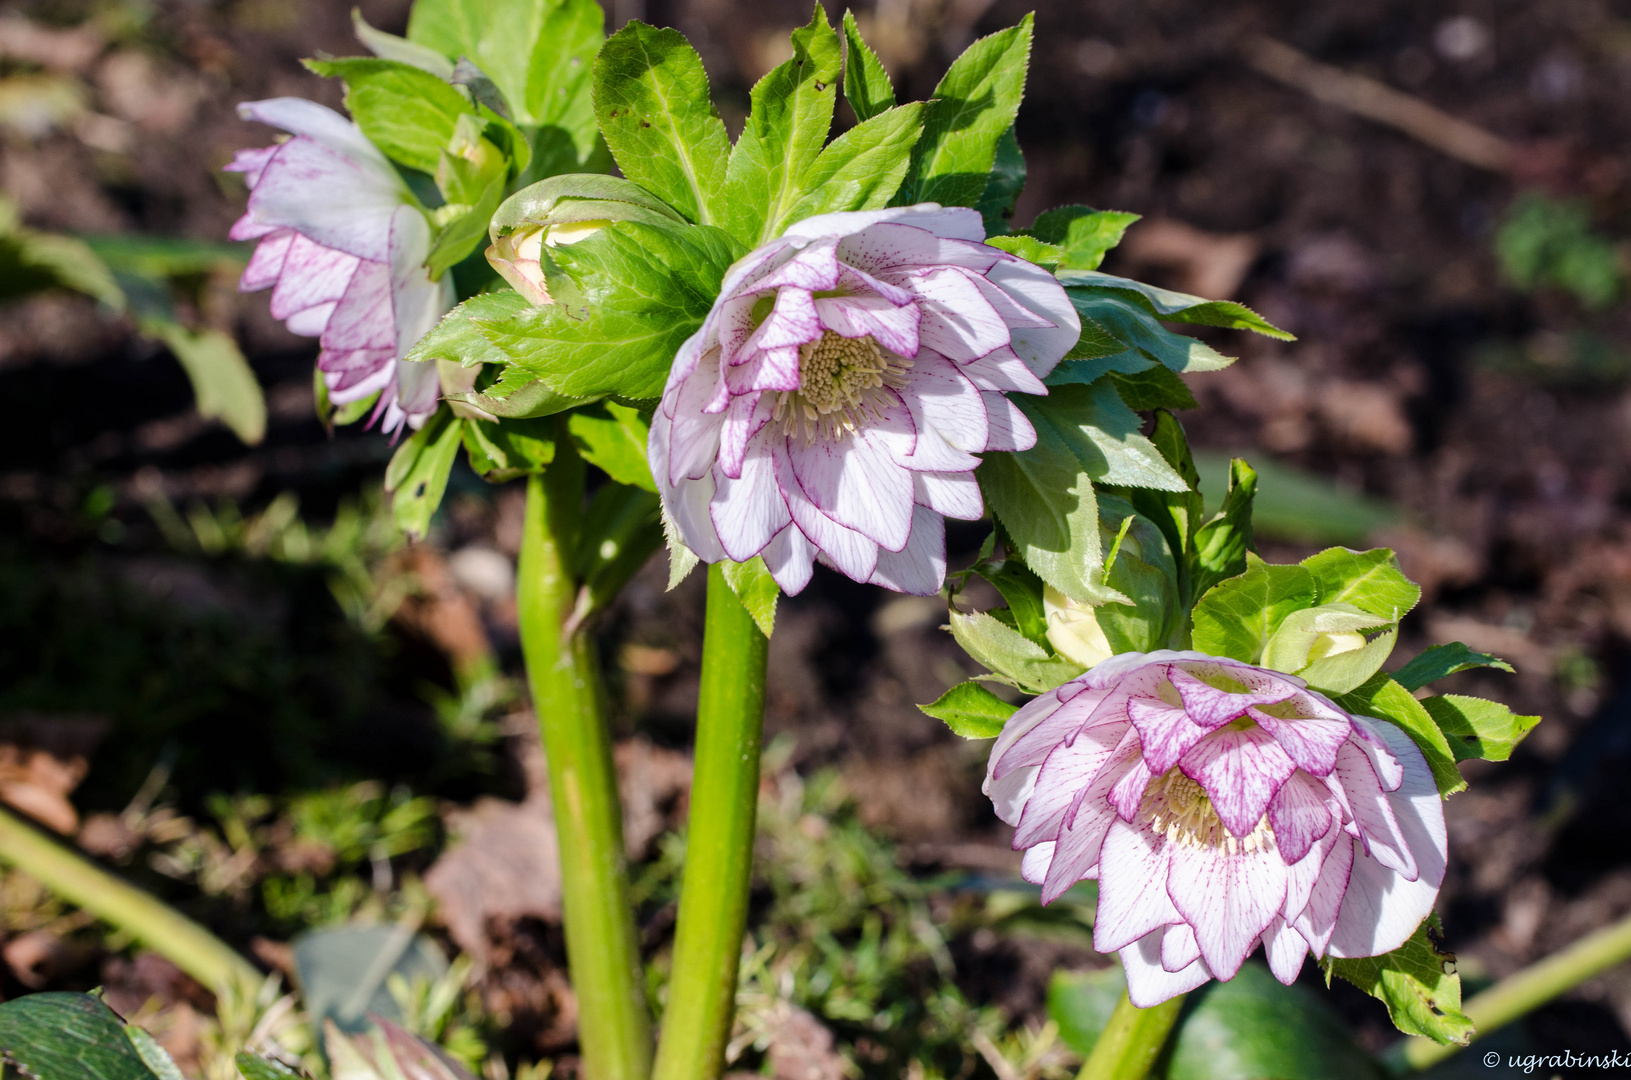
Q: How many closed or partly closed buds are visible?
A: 4